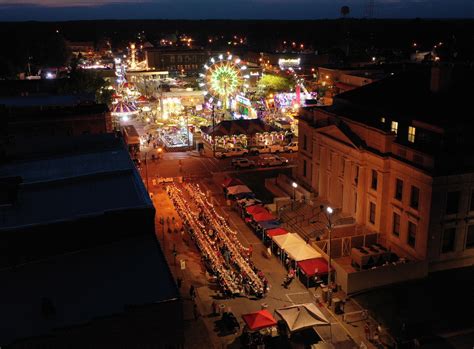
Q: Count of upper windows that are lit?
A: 3